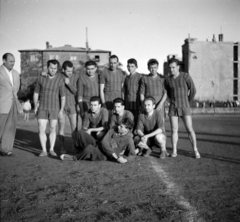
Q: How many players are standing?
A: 7